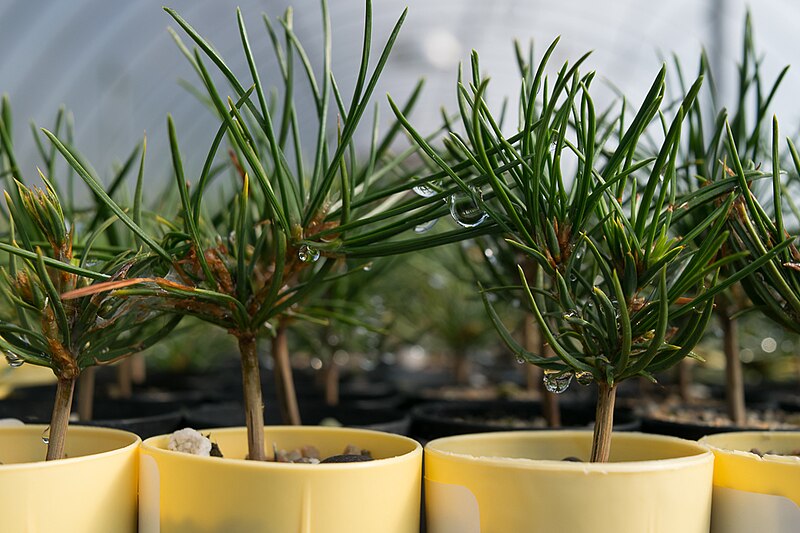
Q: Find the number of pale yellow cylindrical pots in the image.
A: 4